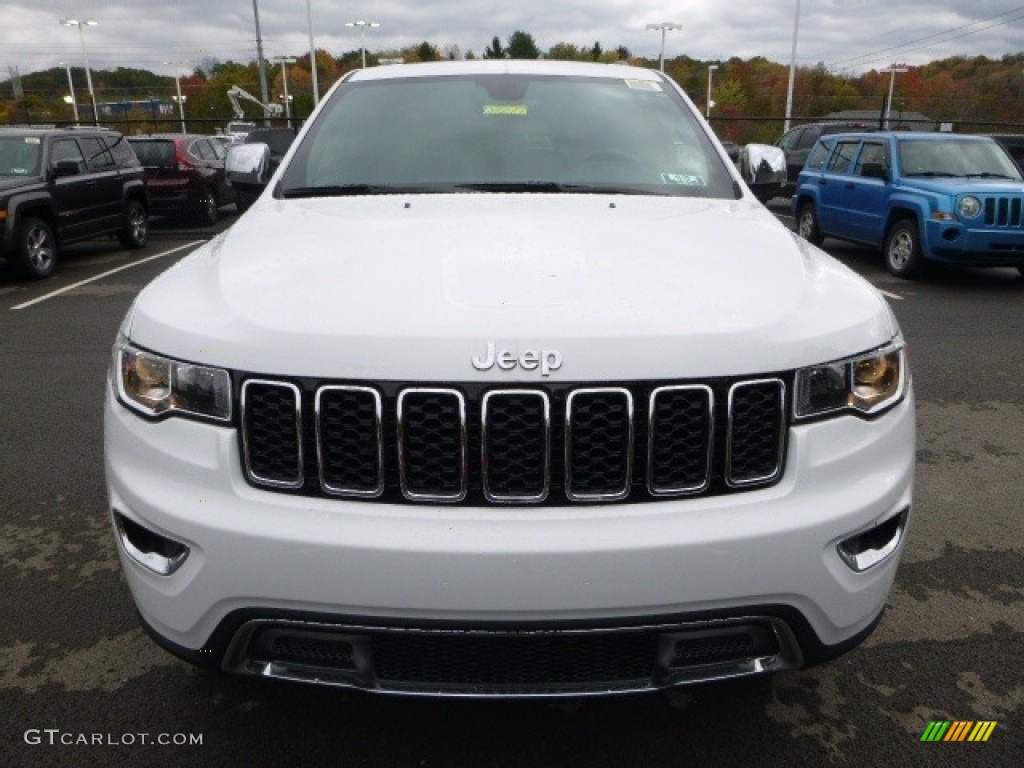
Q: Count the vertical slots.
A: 7